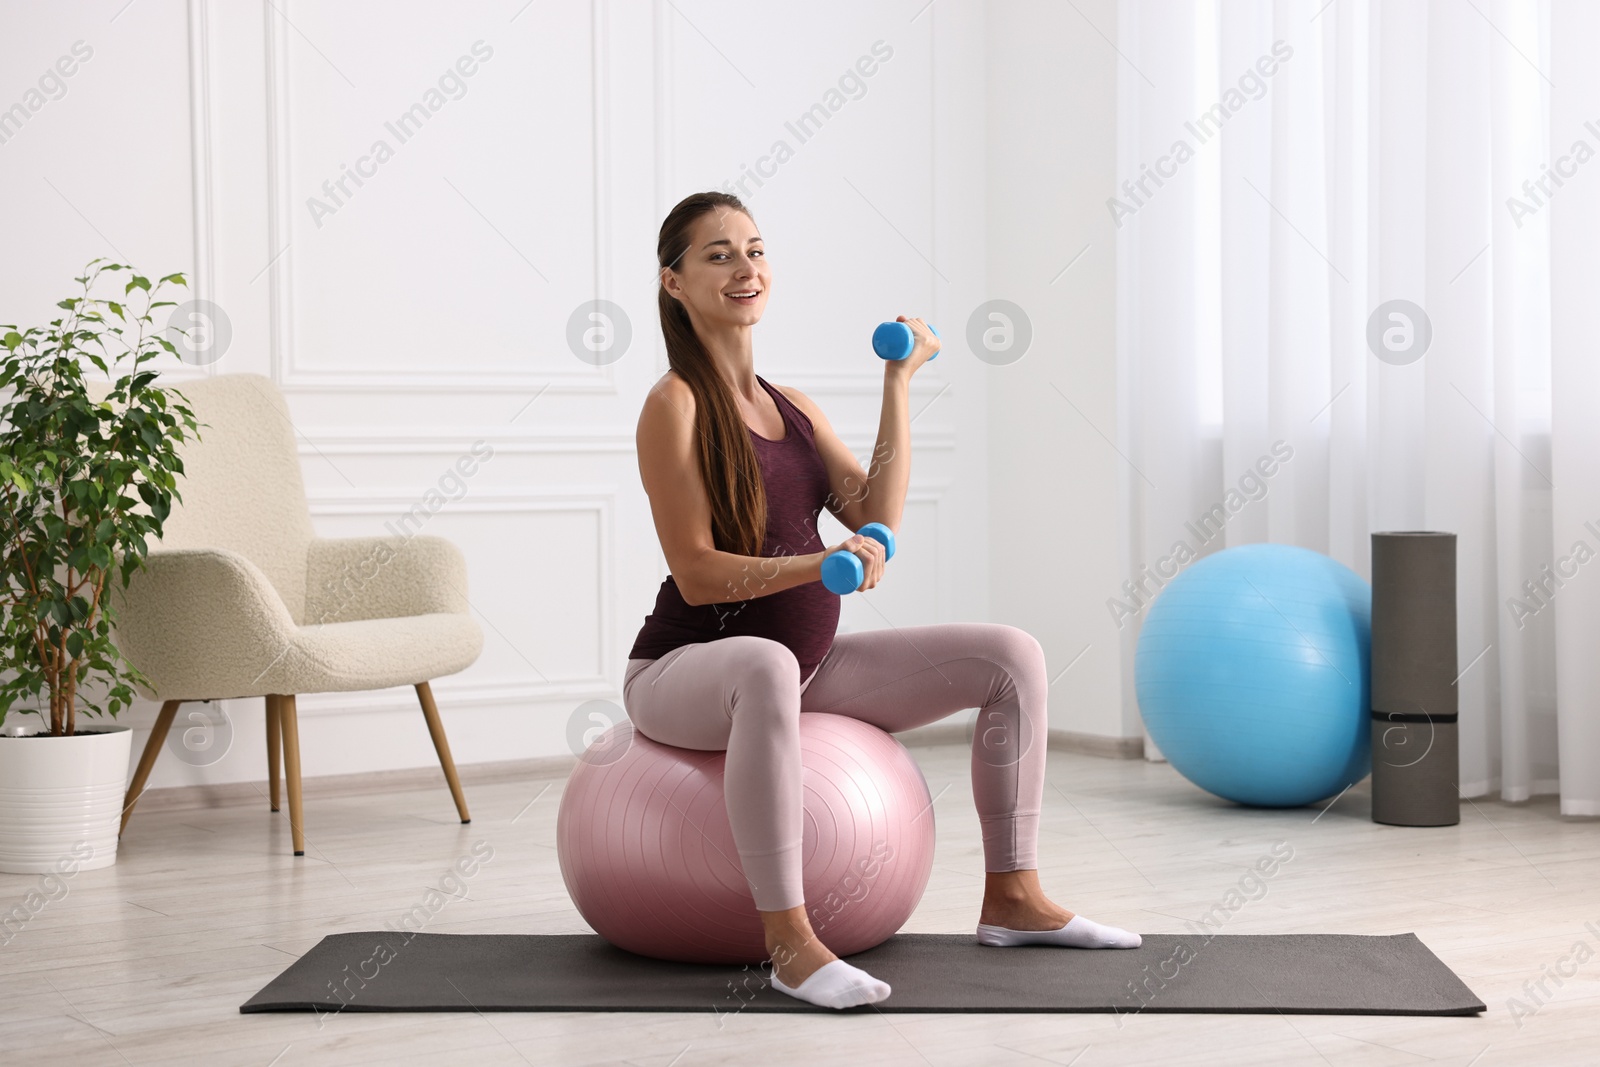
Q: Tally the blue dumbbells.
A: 2